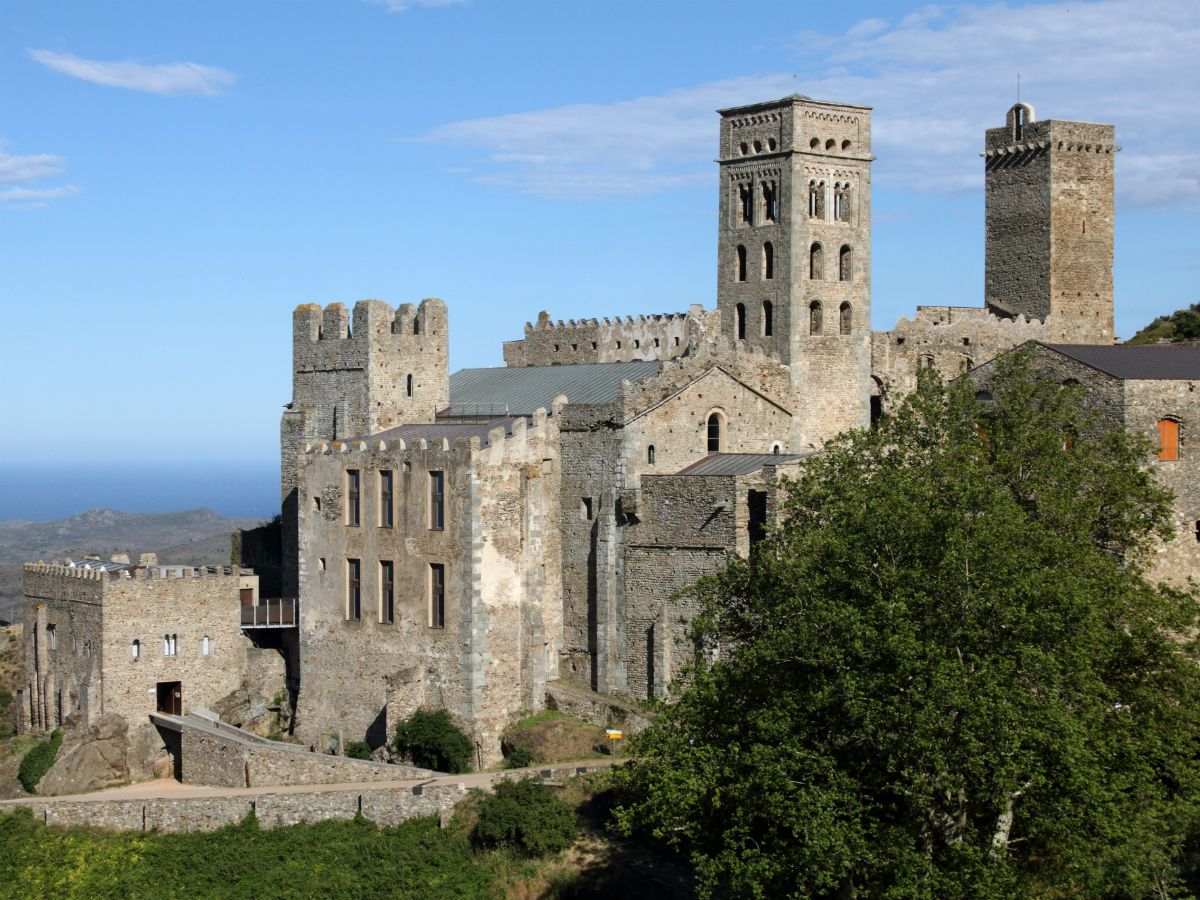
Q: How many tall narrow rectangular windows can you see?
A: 6